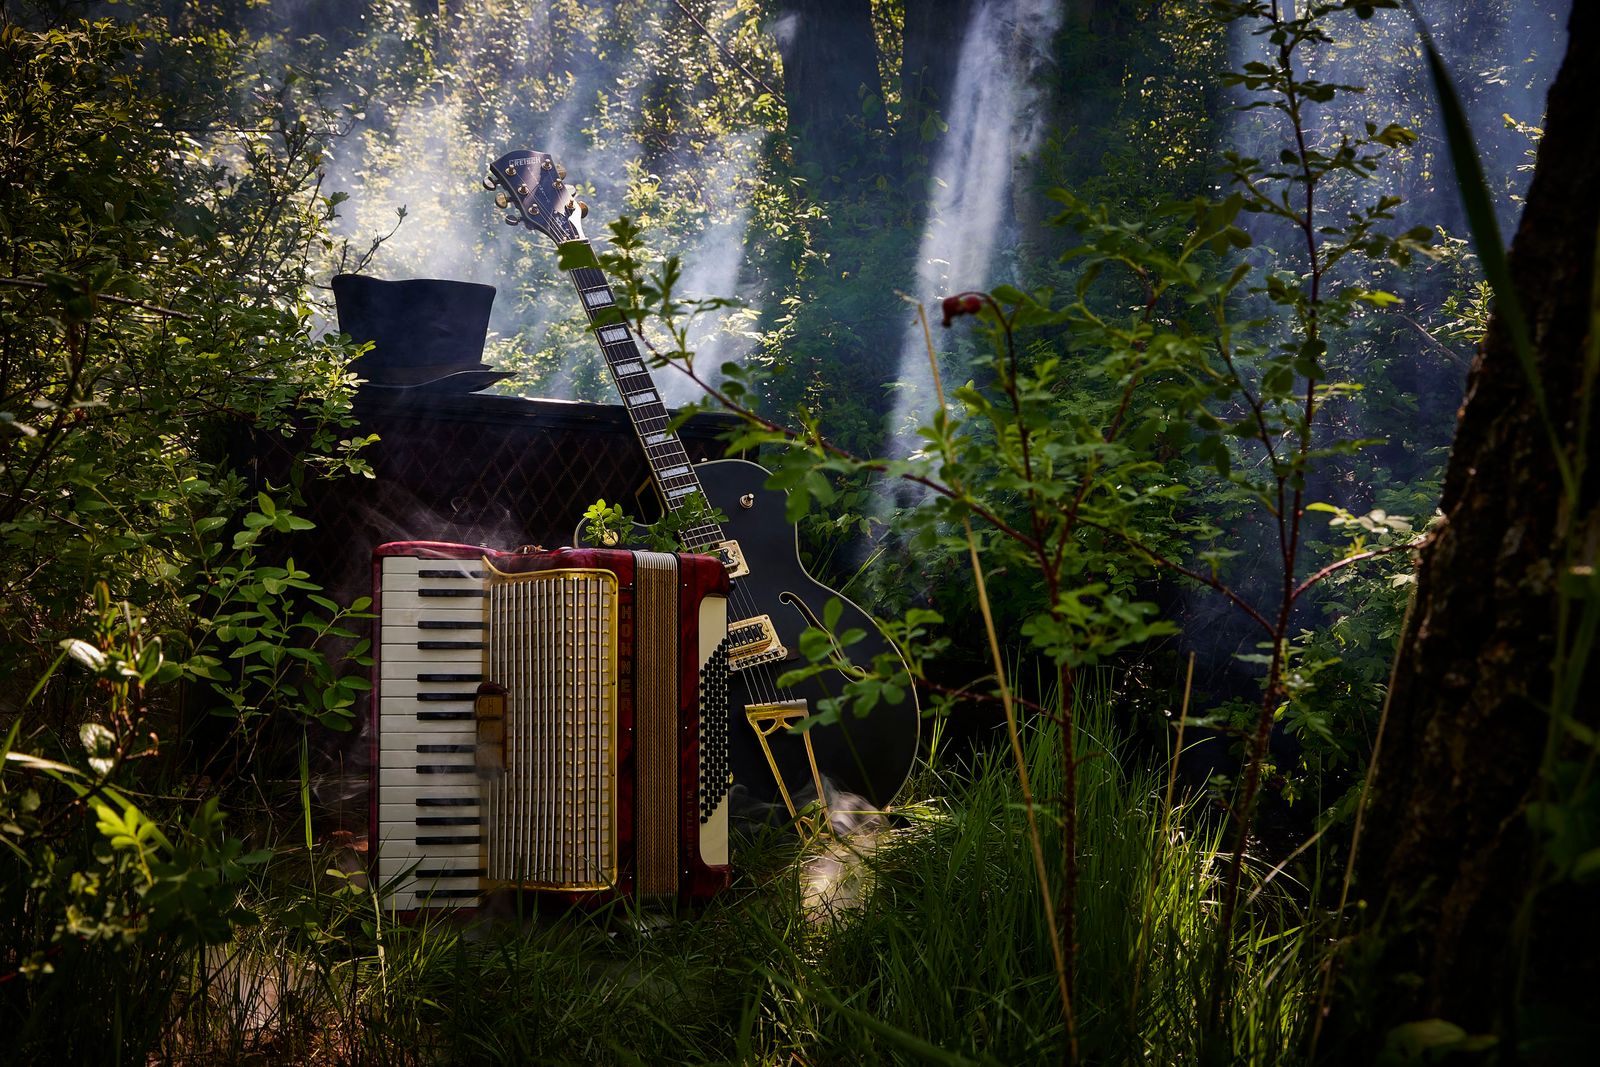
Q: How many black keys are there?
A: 14